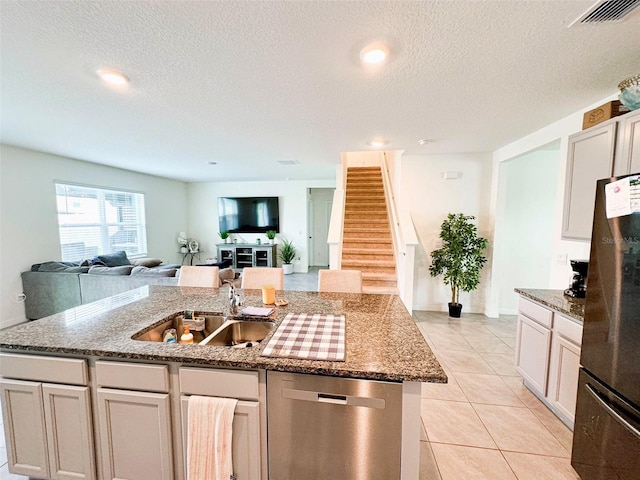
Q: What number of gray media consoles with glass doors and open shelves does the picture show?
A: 1